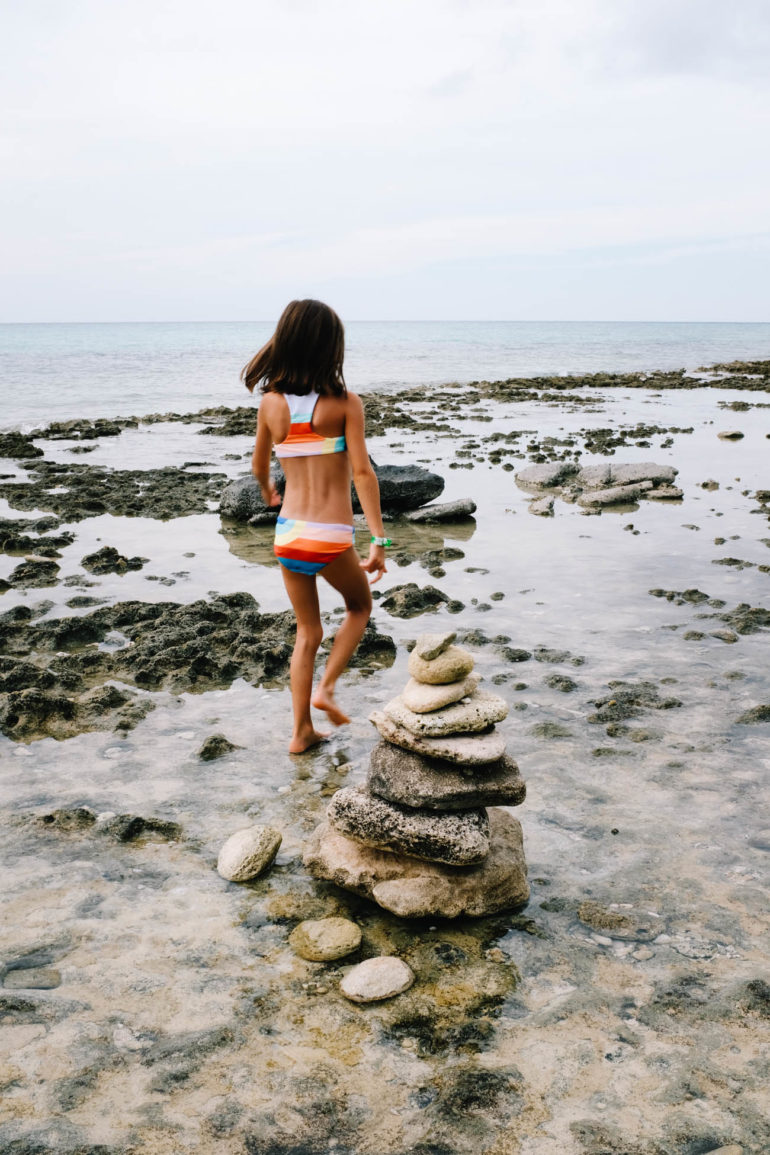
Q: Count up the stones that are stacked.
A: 8